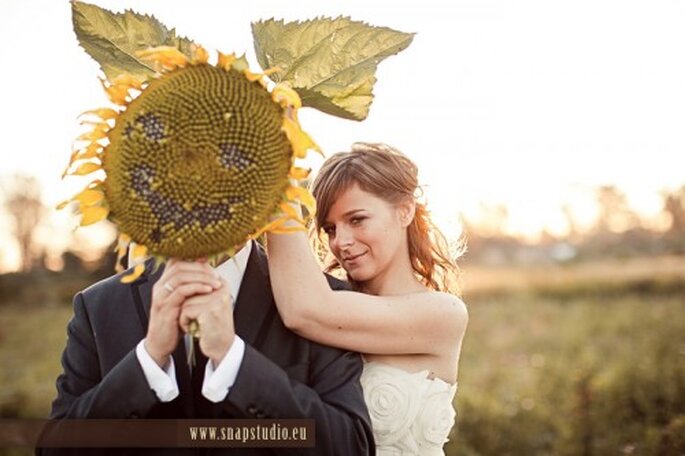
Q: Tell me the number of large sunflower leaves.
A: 2